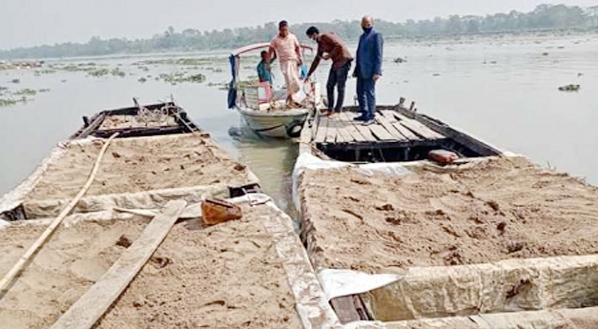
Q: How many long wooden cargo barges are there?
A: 2